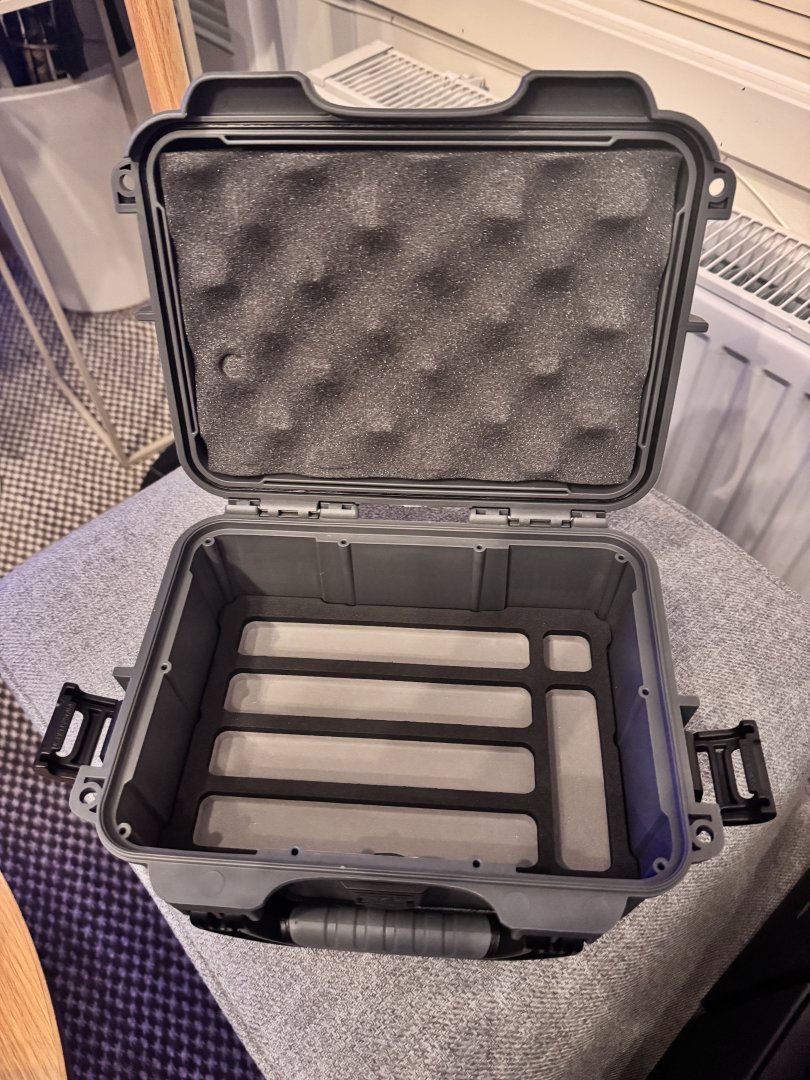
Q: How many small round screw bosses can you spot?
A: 10